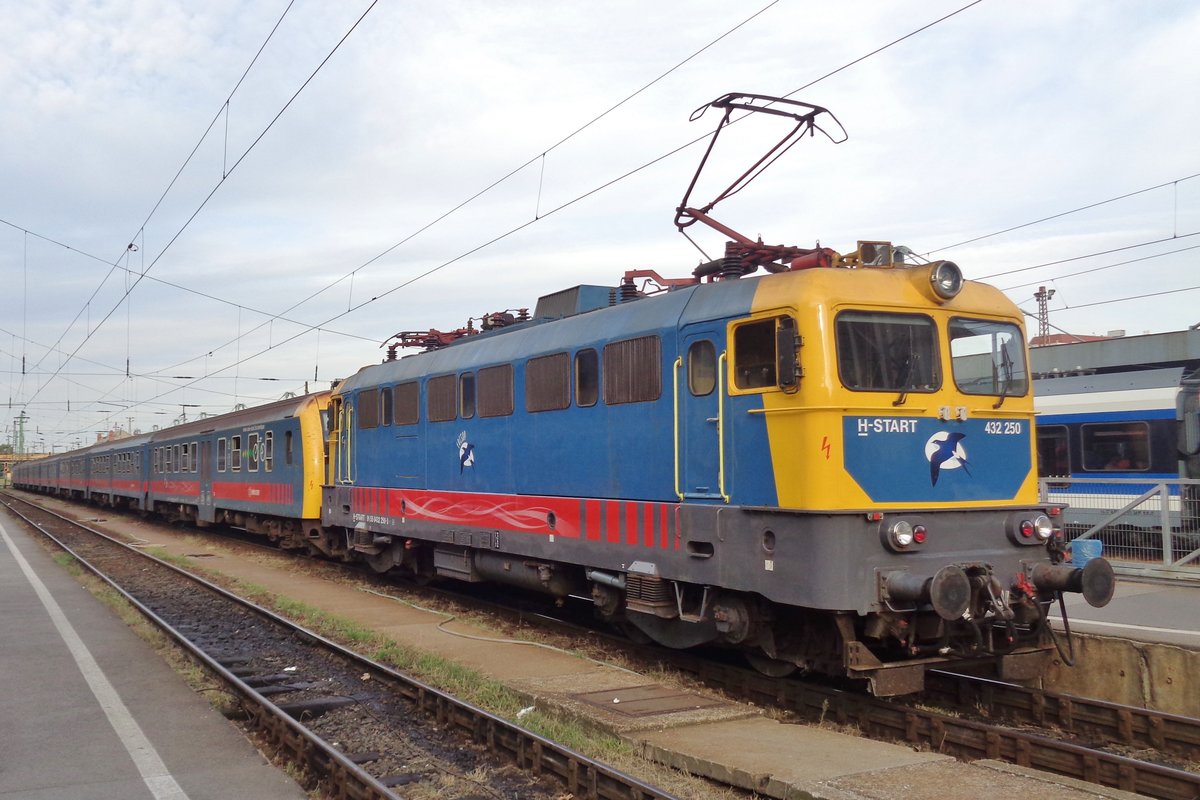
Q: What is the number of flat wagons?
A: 0